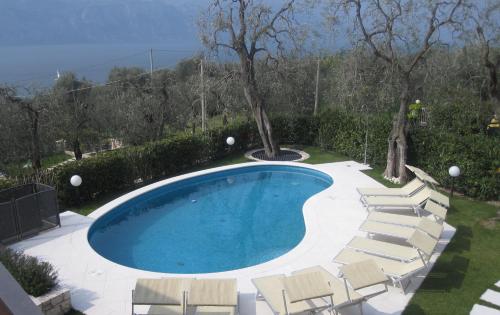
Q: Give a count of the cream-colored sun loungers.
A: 10